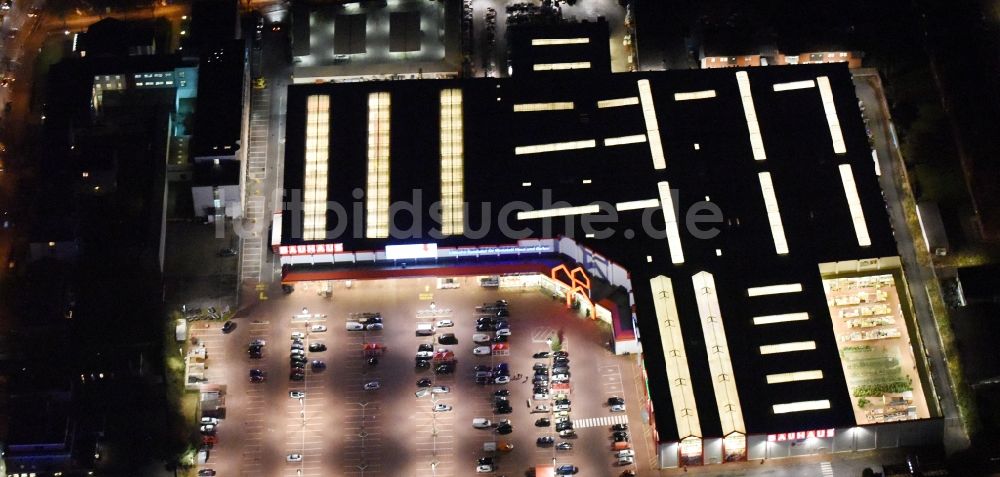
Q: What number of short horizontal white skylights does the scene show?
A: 15